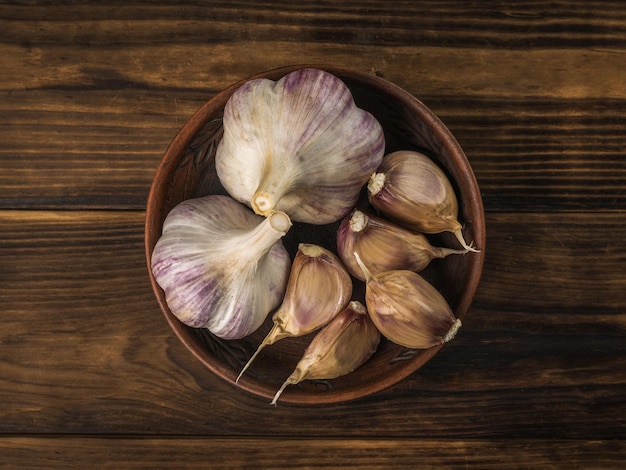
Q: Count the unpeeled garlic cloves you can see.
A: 5